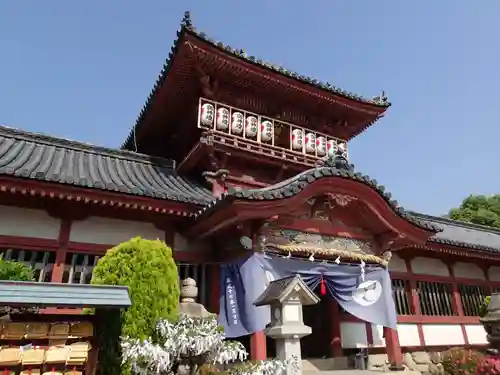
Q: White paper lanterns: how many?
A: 10